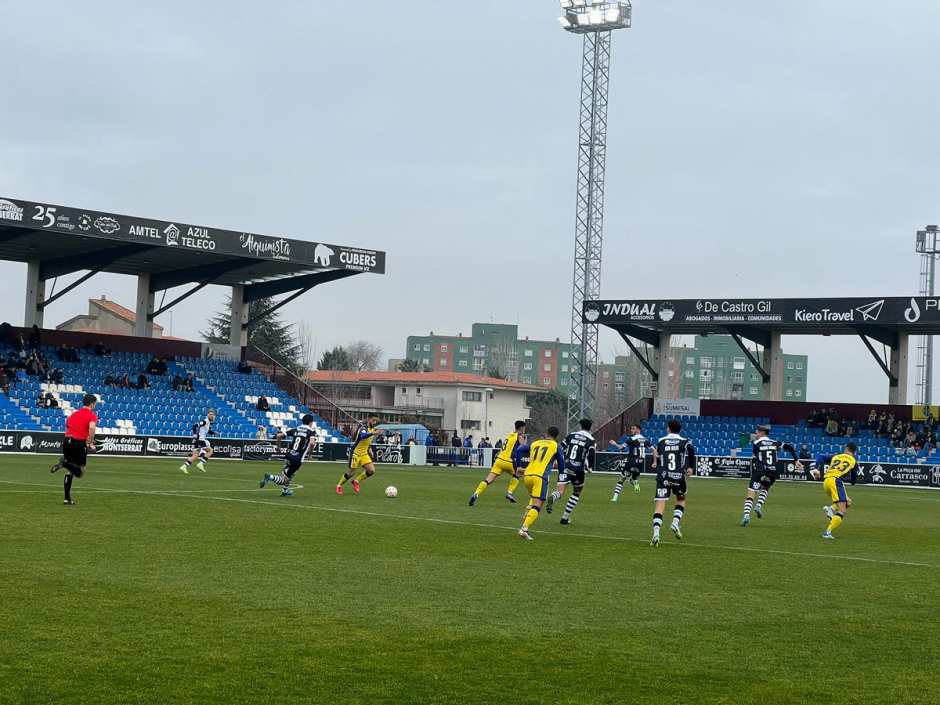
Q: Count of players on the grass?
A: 10